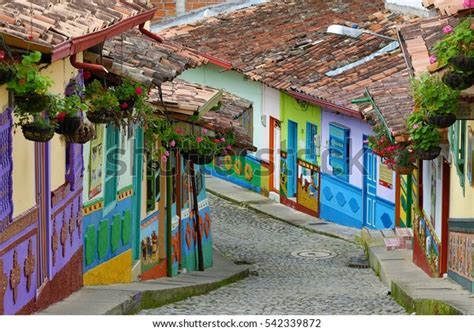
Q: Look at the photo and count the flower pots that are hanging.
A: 13